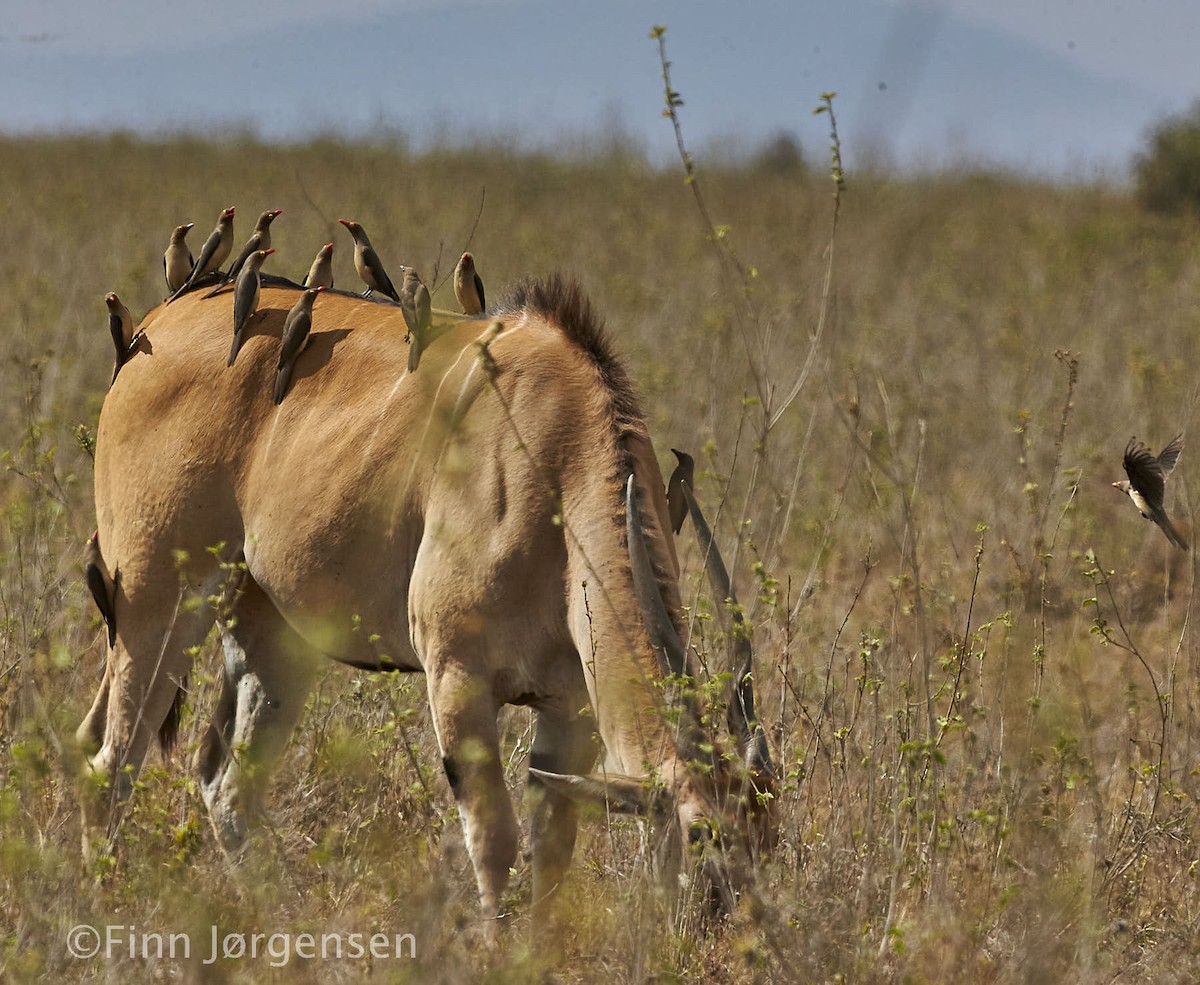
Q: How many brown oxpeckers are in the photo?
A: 13